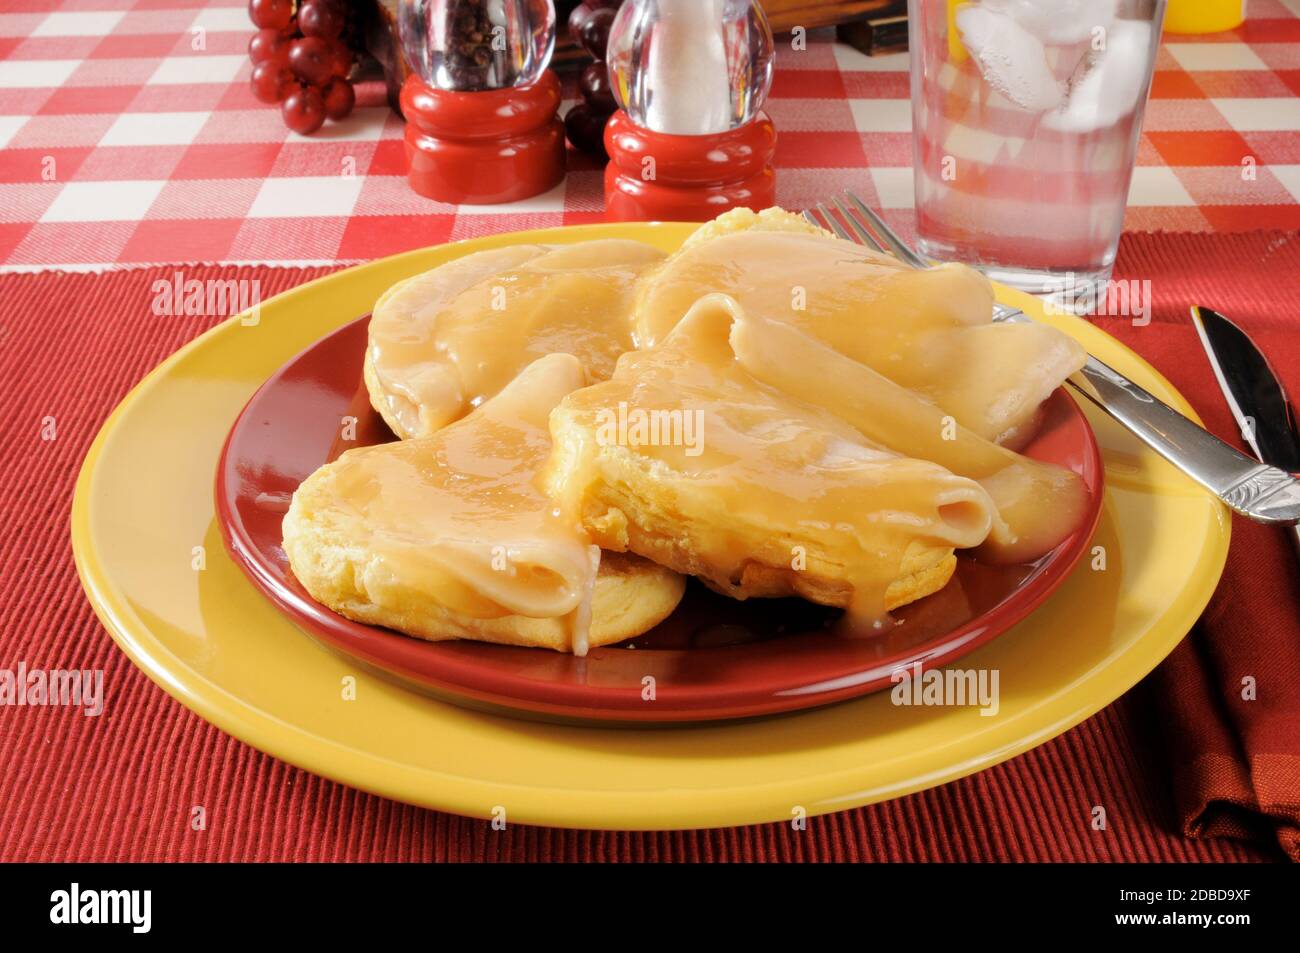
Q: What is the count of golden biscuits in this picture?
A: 4